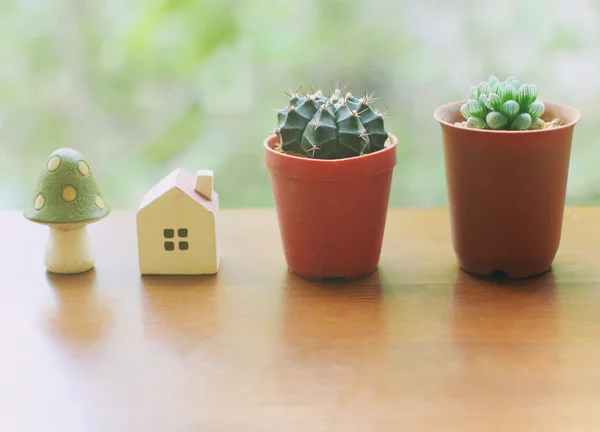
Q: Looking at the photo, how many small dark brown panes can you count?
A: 4